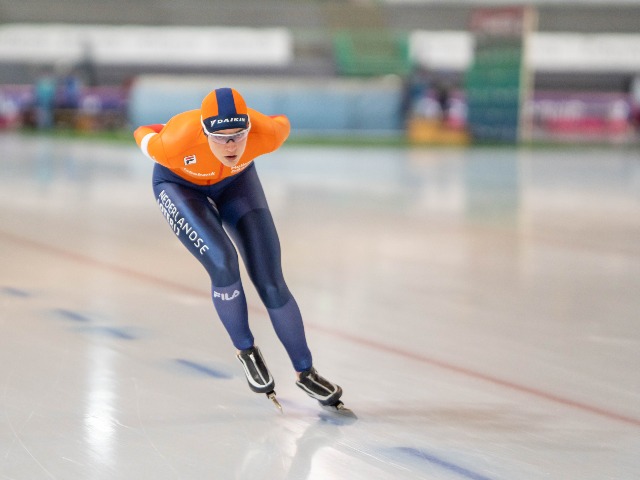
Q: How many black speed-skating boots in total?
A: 2